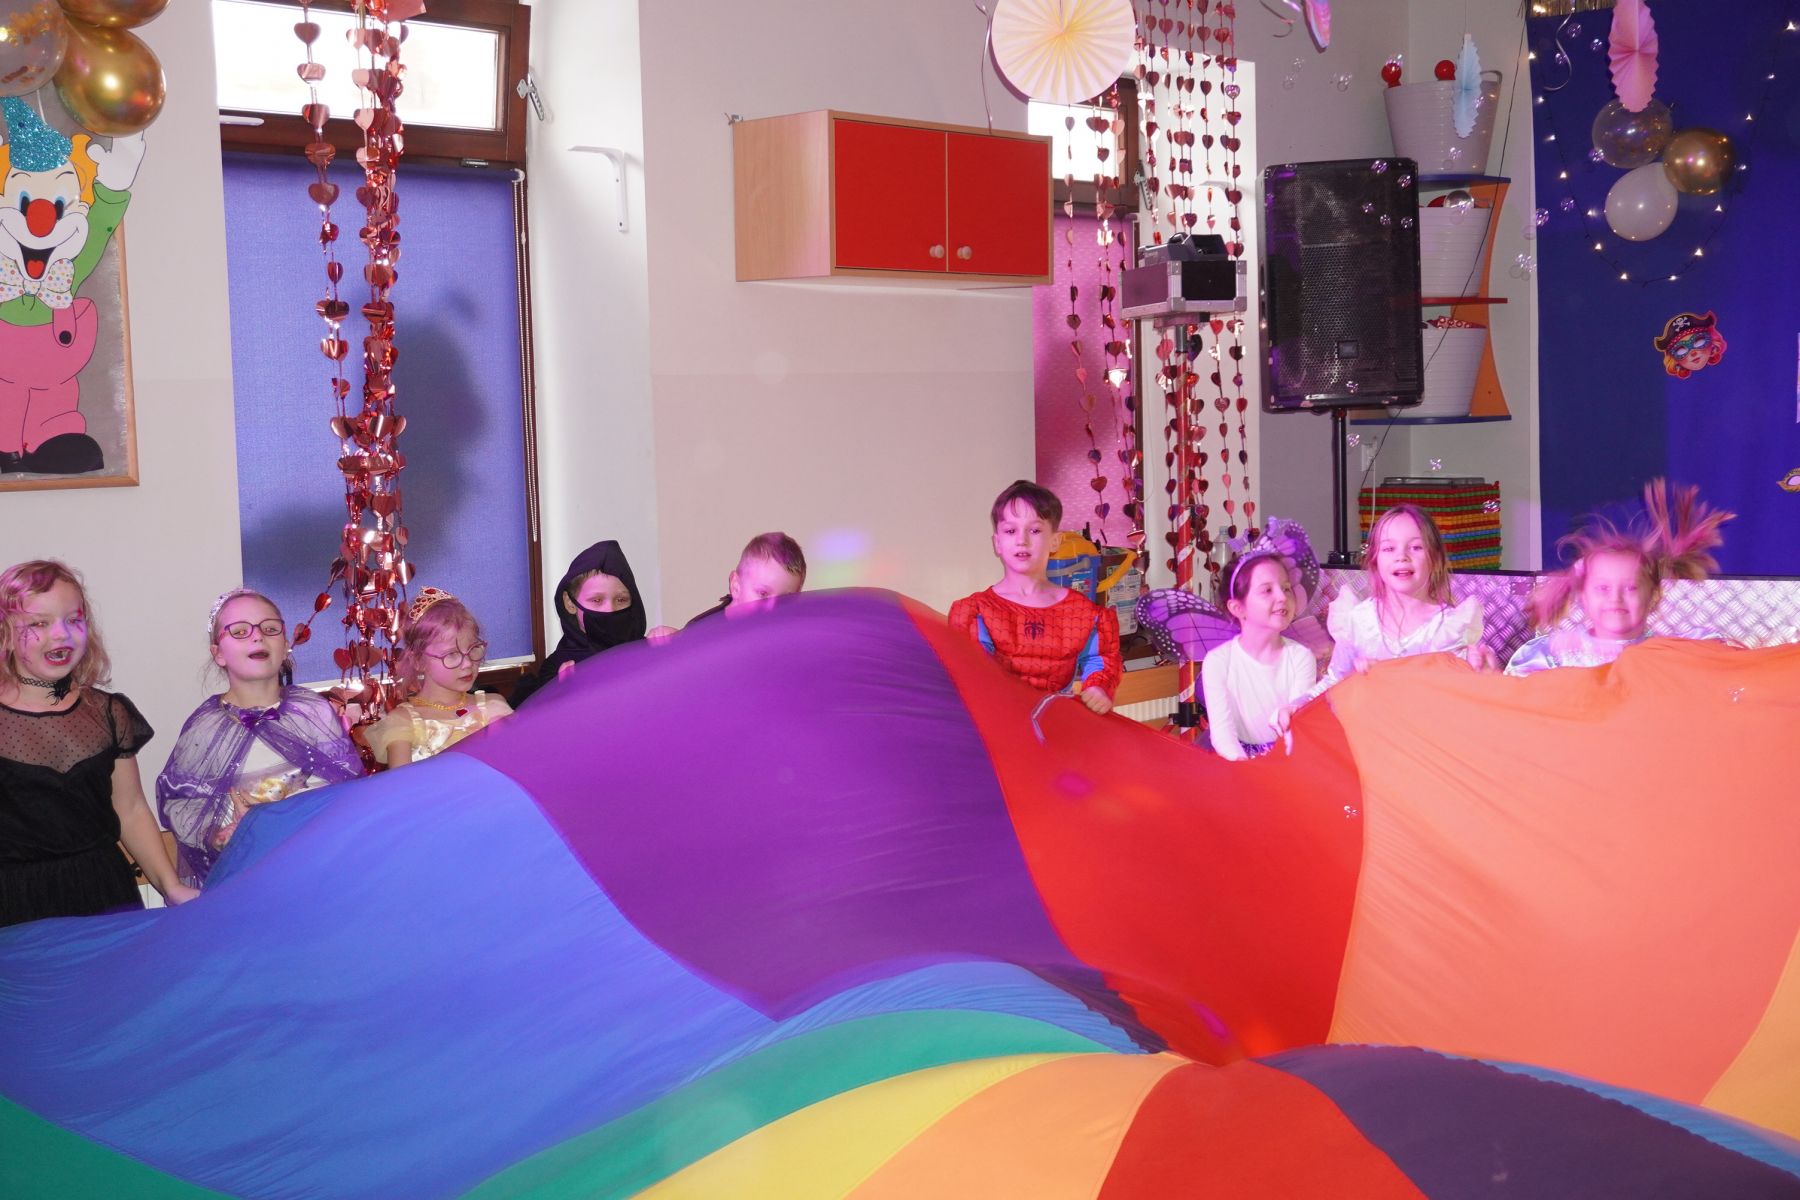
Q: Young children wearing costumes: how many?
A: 9